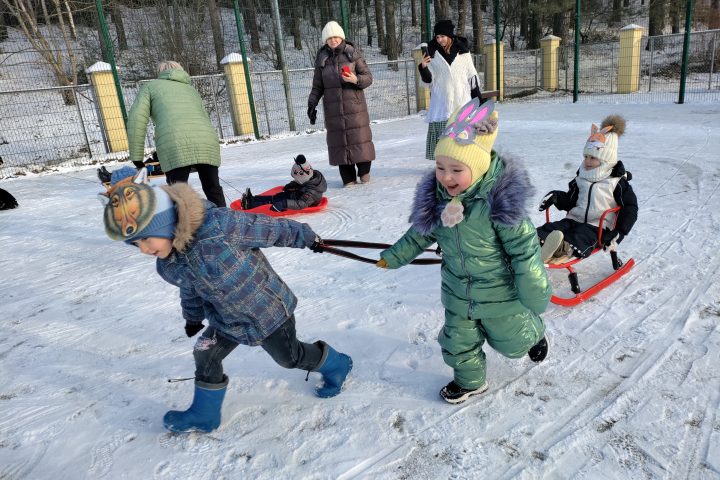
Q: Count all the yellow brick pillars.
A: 6